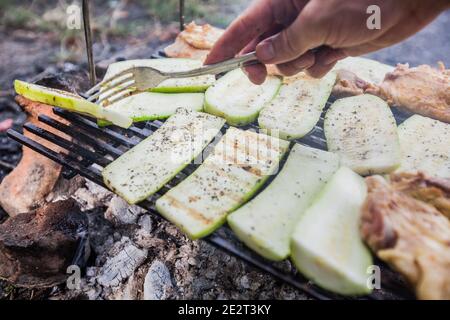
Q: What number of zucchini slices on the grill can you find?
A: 12